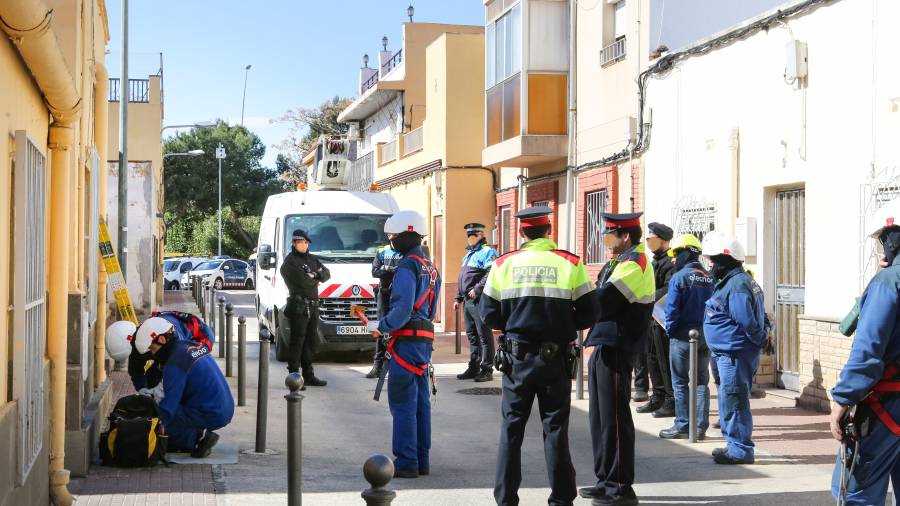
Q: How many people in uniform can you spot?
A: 12